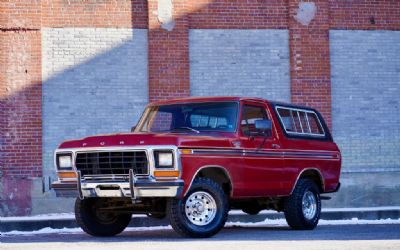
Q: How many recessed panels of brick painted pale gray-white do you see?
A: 3